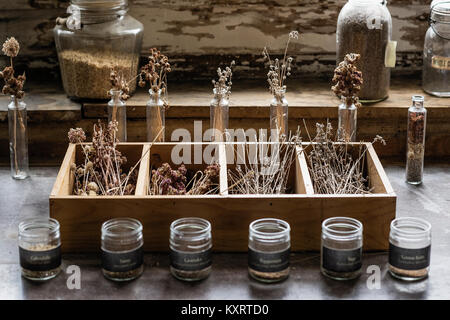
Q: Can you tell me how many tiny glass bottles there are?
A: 7